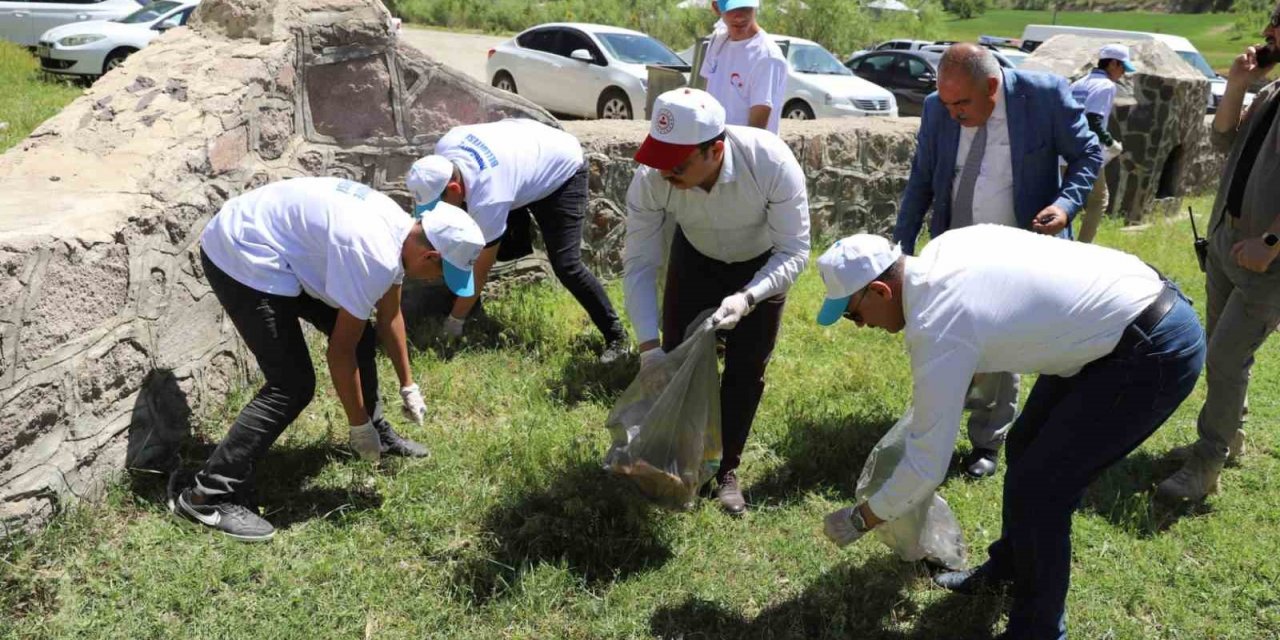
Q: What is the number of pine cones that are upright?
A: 0